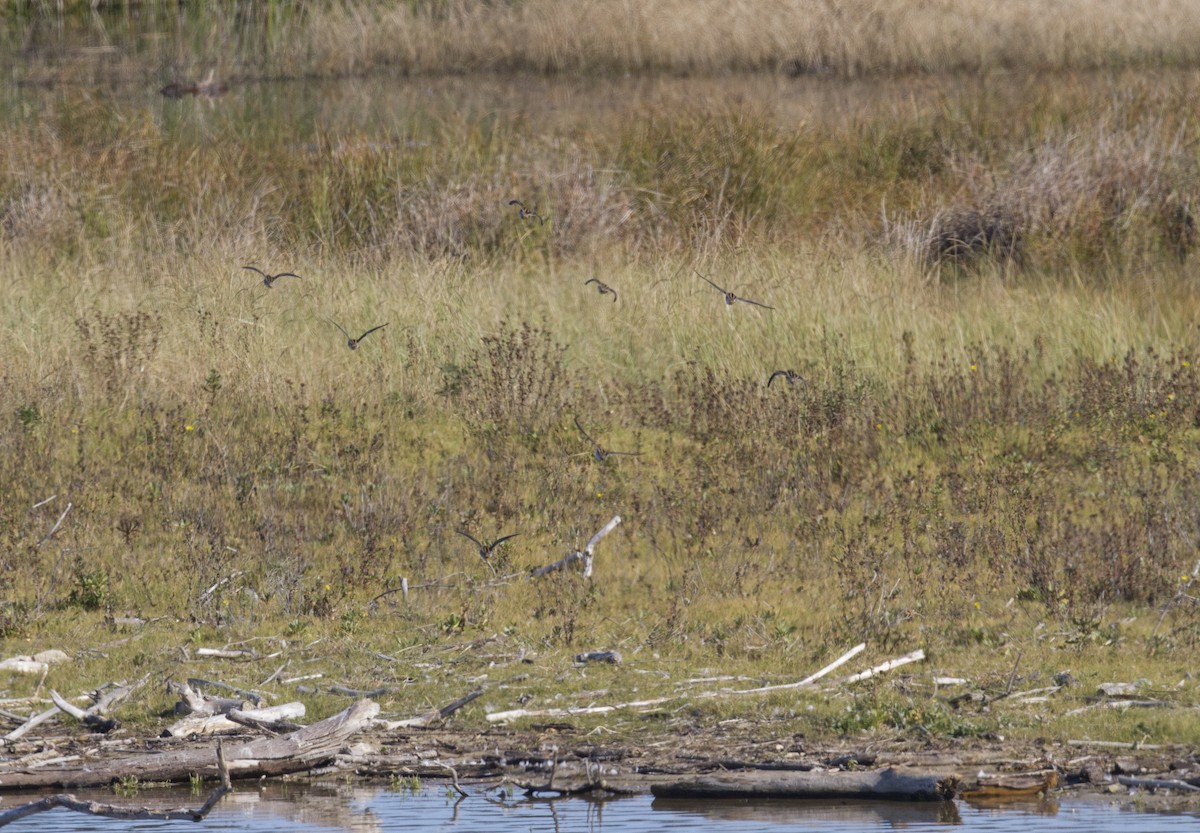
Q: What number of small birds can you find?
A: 8